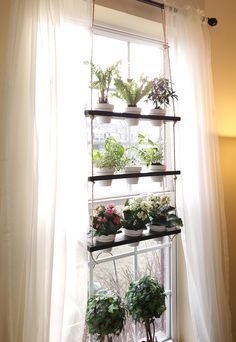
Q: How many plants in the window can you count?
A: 11